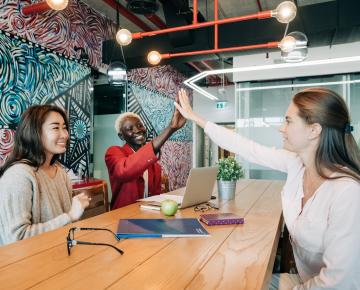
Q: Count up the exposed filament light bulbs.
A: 5